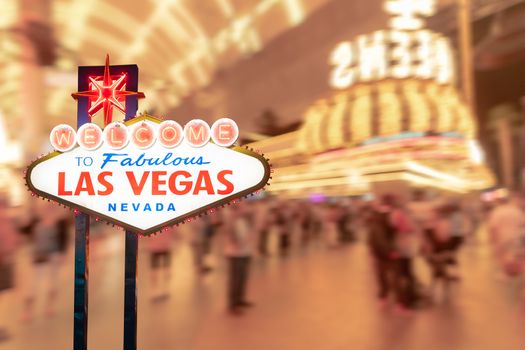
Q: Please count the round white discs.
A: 7